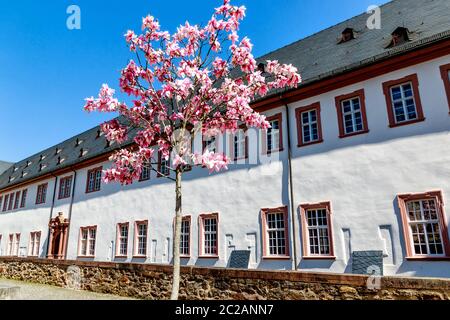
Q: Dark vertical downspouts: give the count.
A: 3